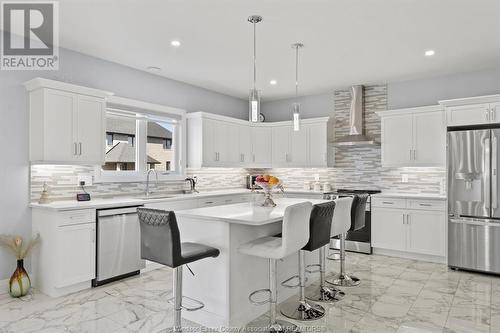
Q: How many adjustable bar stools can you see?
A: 5